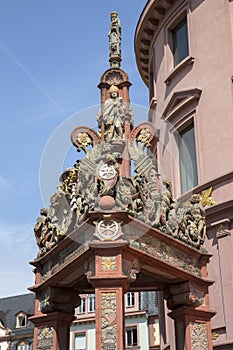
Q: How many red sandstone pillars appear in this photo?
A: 3